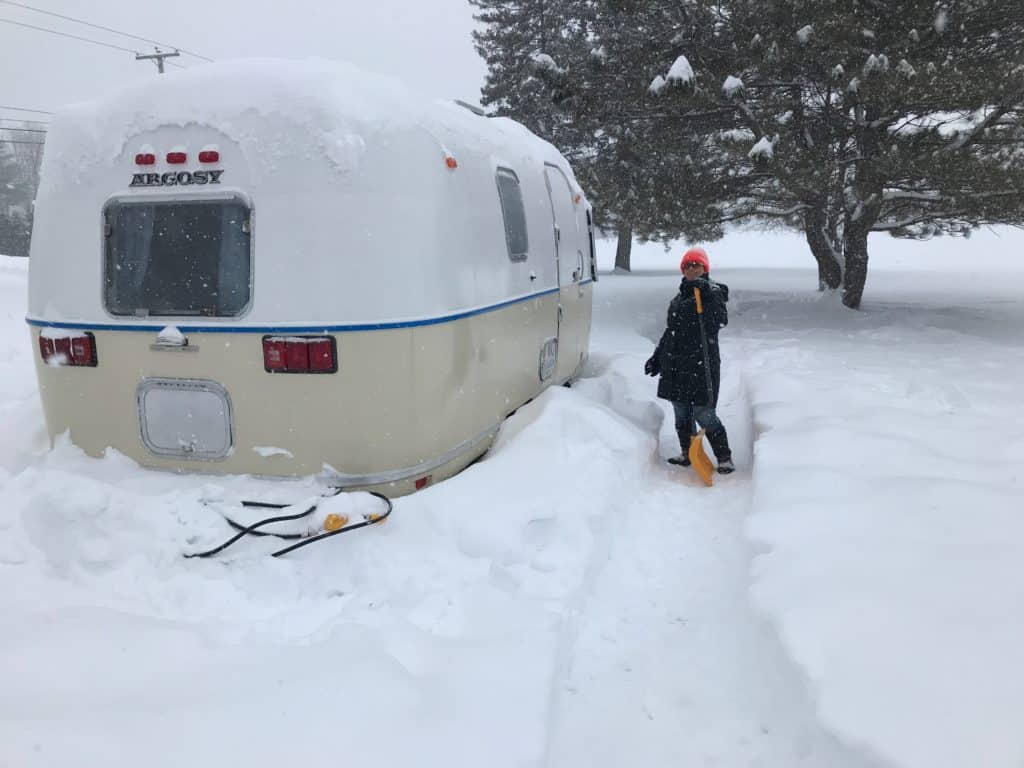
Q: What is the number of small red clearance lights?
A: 3